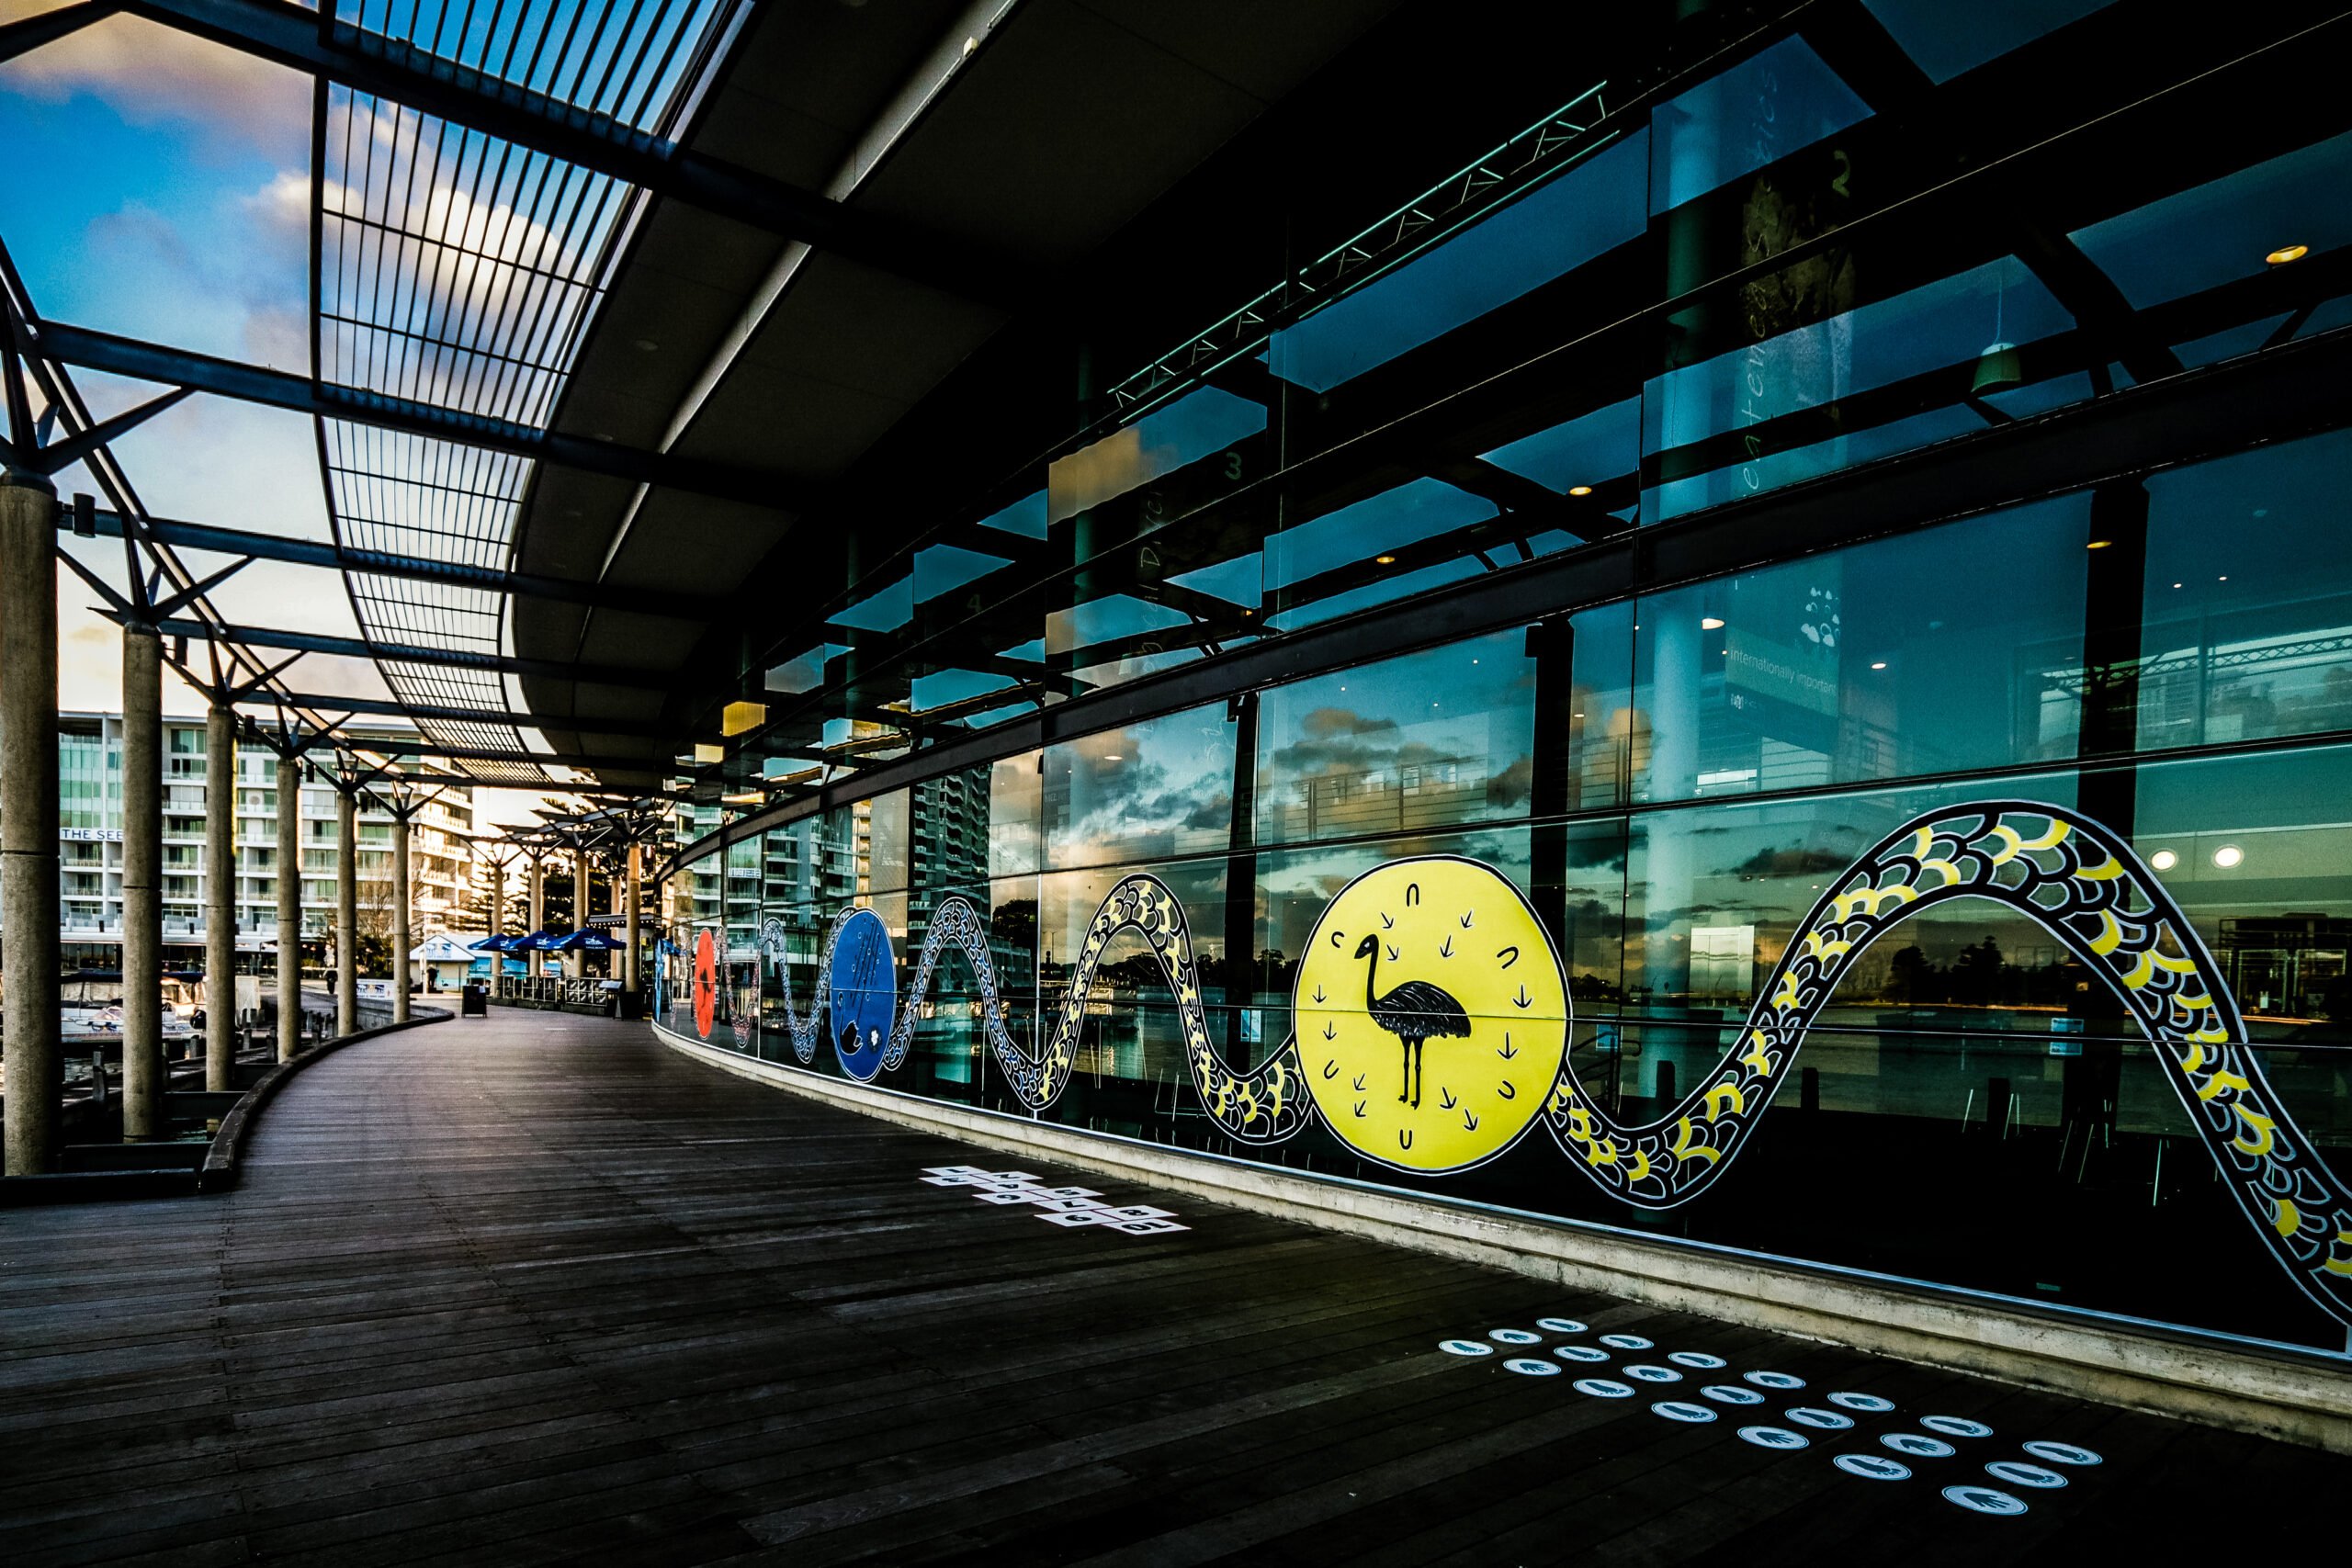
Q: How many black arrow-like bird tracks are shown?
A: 12